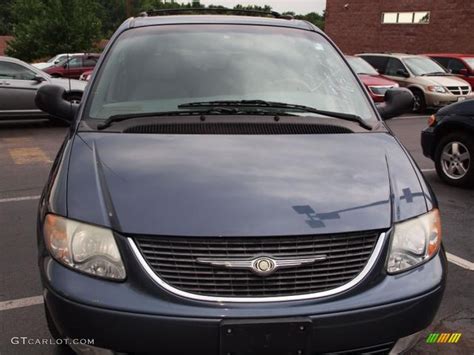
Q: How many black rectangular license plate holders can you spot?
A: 1